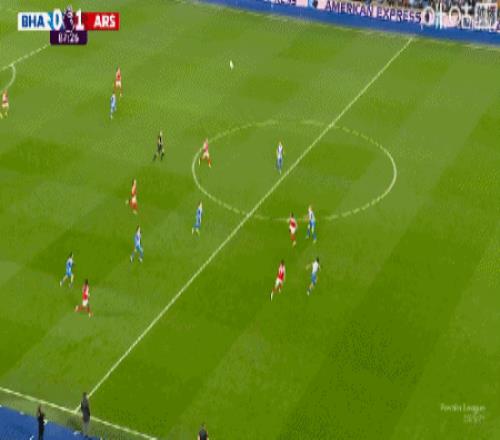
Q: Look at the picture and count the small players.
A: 14